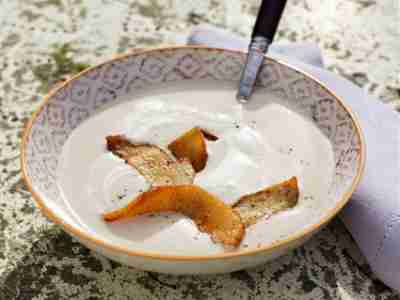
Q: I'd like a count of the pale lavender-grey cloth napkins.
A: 1